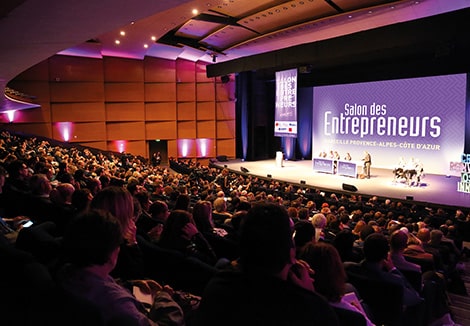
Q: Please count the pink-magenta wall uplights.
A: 5